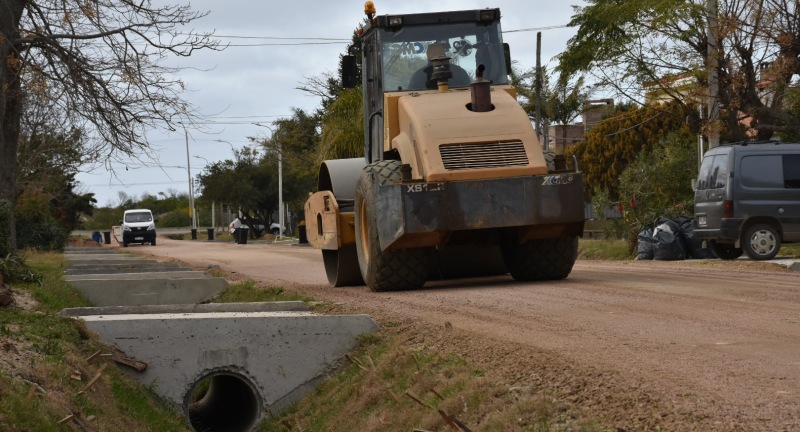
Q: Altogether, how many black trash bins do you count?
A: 5